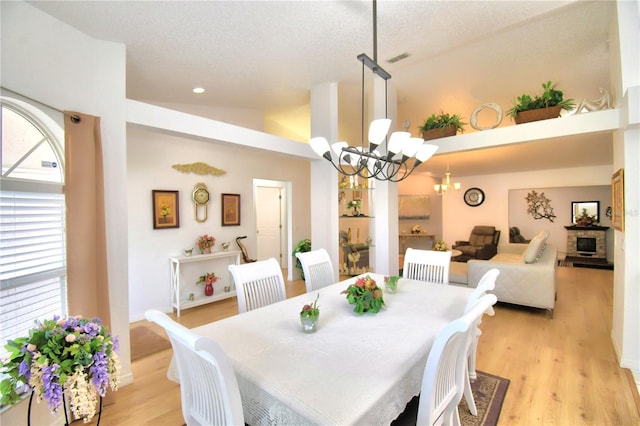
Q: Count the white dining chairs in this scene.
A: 6